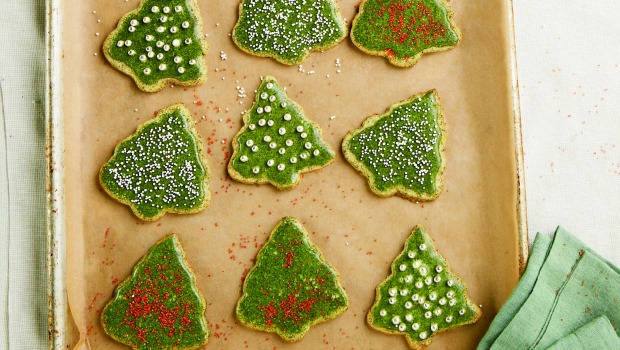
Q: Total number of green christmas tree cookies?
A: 9